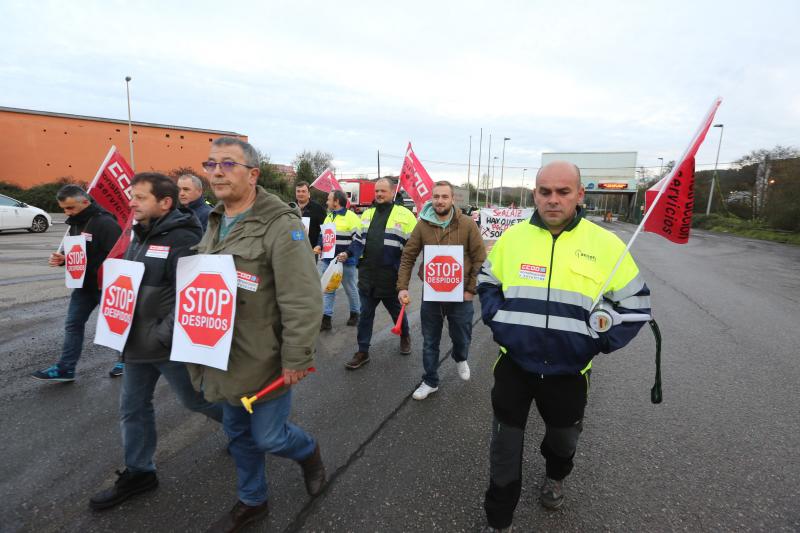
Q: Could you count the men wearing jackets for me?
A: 9